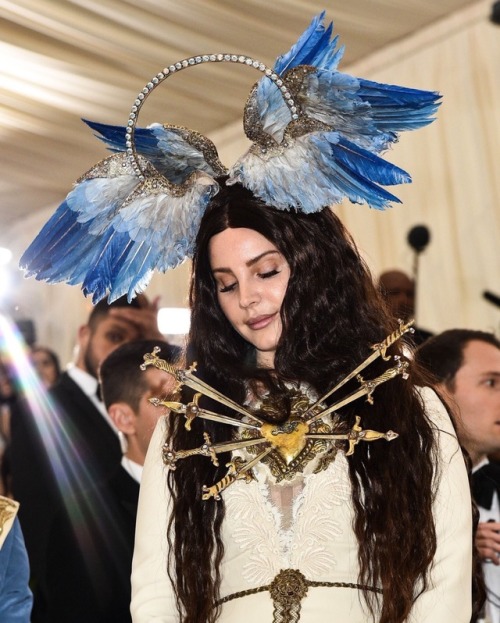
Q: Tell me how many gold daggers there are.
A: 7